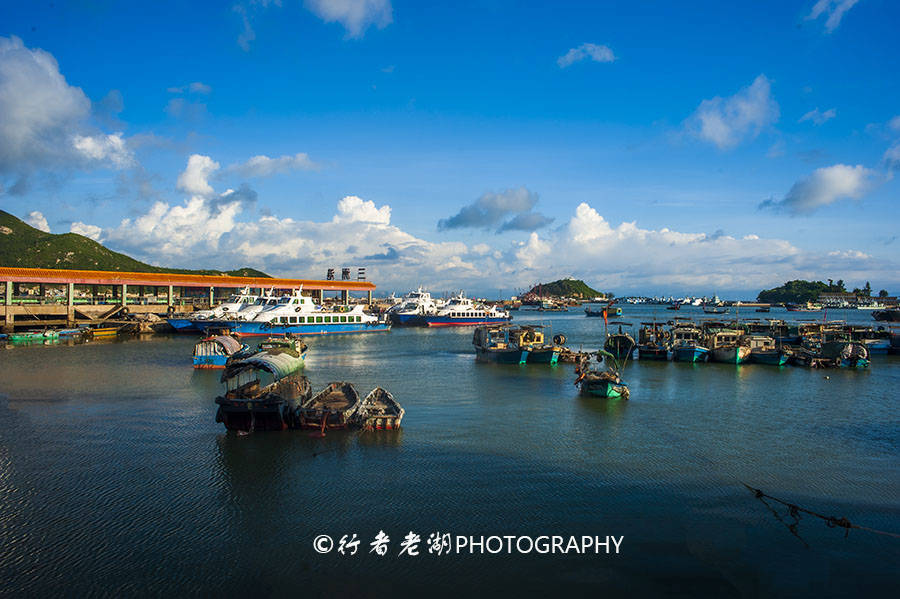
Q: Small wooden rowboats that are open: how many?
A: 2